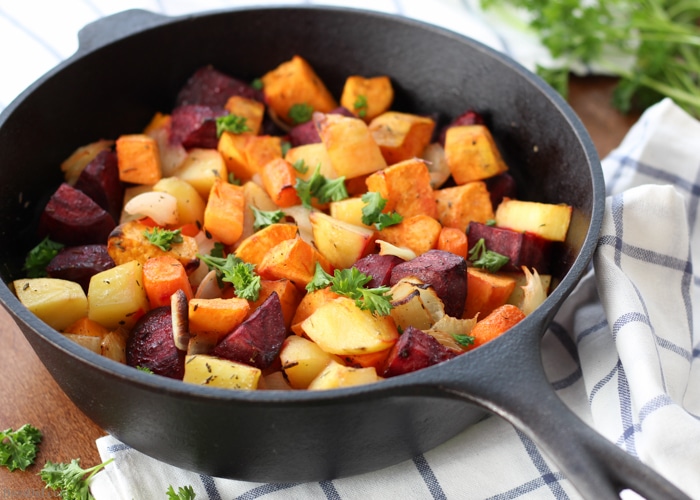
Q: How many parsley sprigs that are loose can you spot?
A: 3